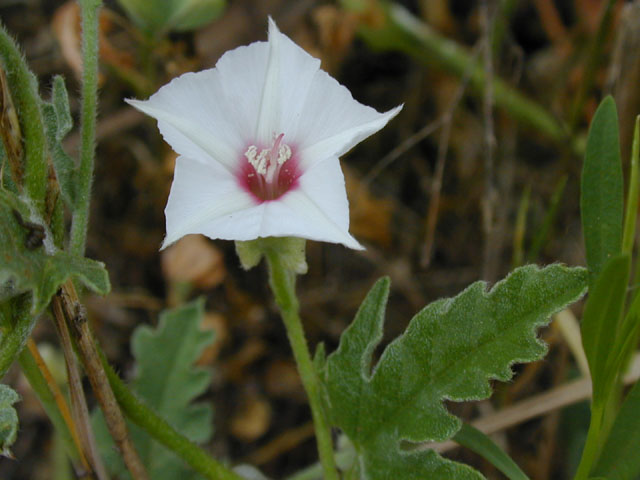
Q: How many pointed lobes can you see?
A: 5